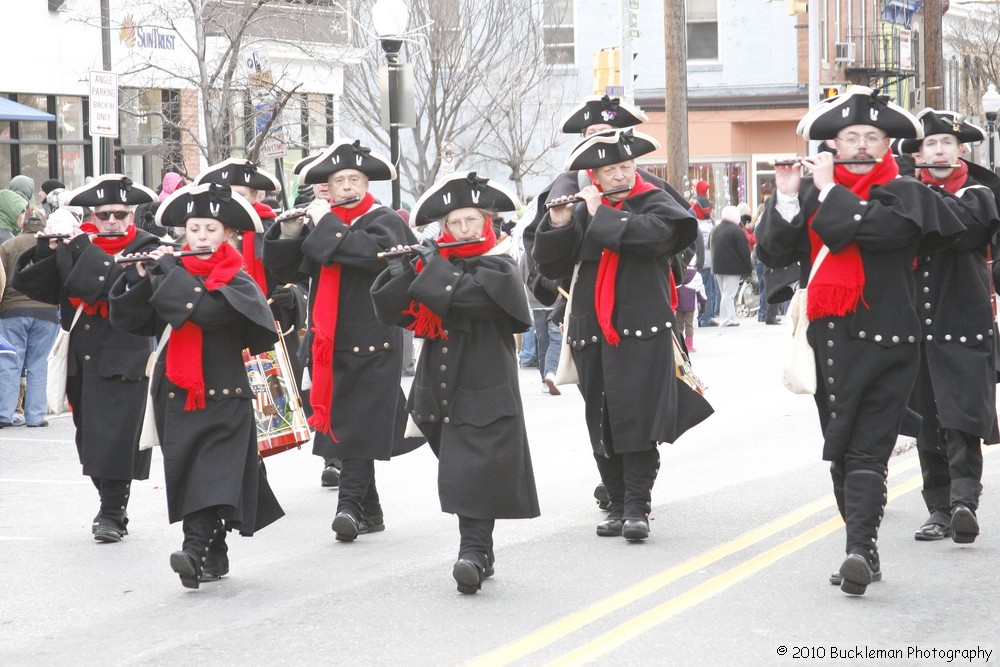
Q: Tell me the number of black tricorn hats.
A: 11